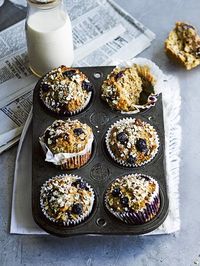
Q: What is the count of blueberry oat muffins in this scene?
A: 6